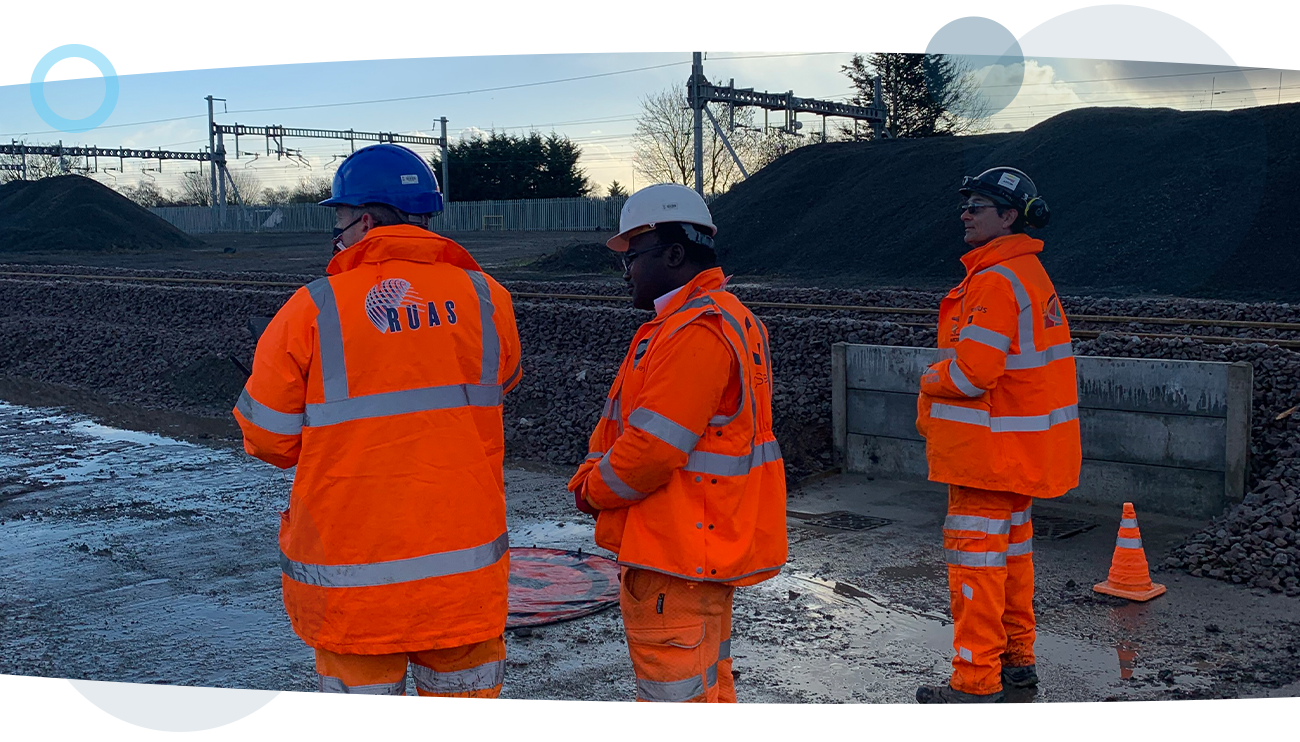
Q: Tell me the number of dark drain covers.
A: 2